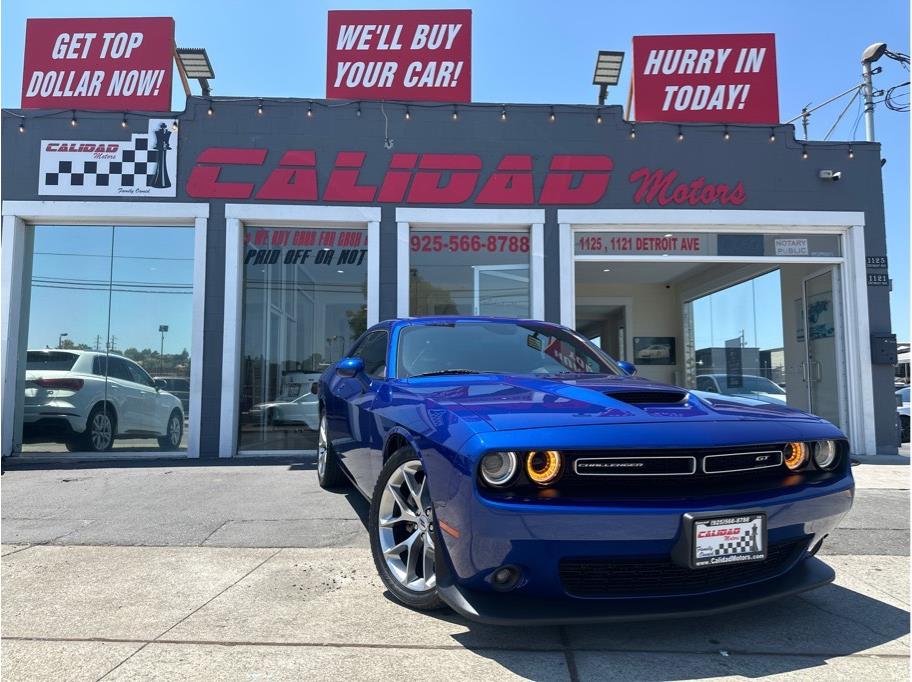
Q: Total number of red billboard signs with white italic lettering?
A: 3